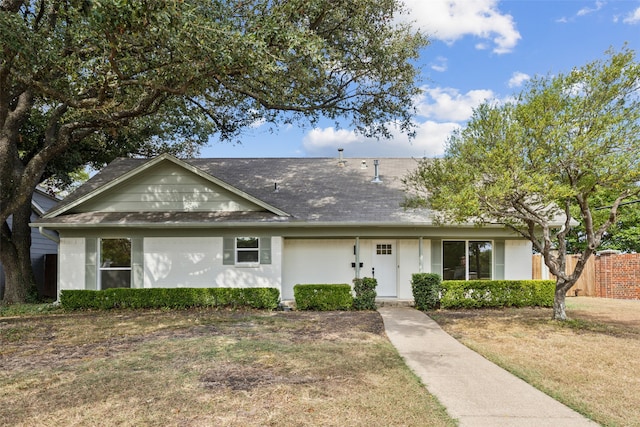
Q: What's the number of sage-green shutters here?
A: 6